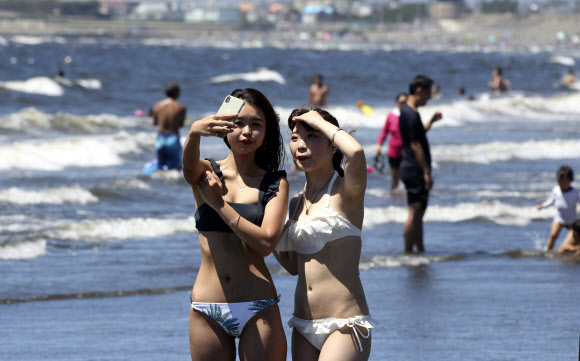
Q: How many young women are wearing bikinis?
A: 2